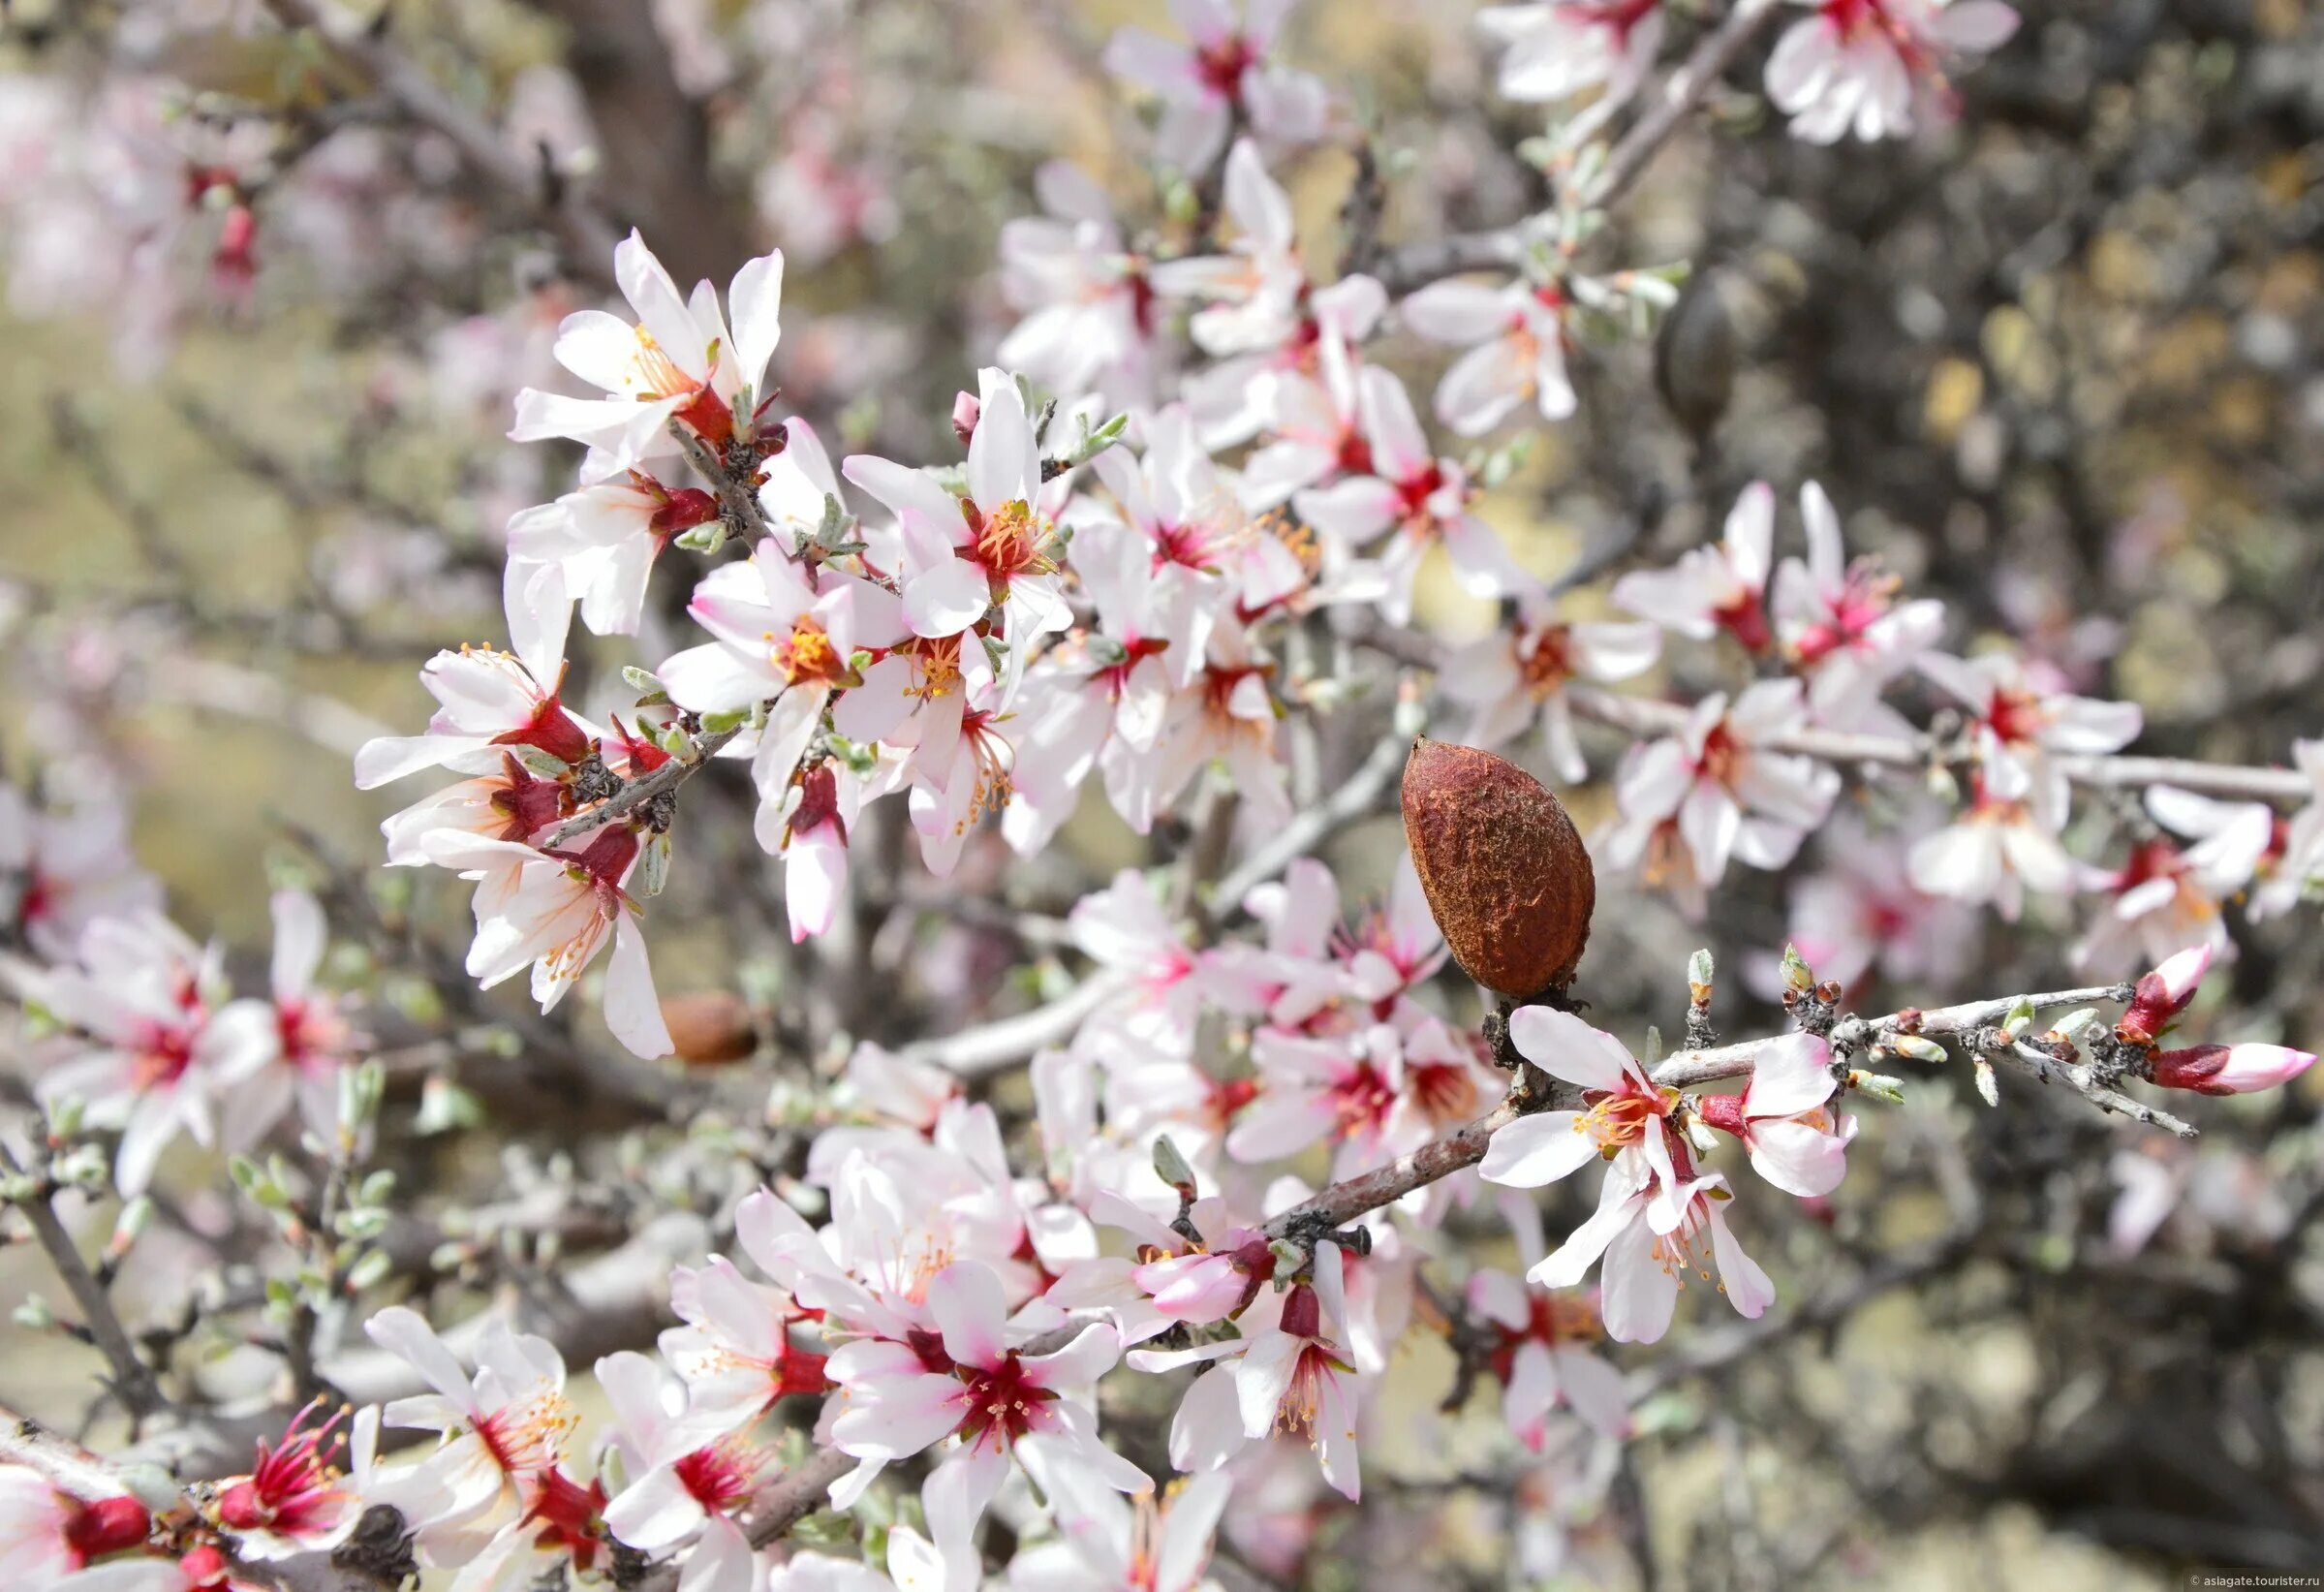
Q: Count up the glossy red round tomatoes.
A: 0